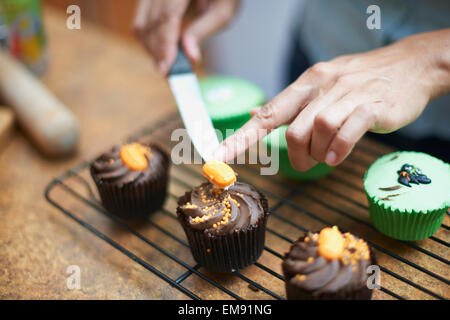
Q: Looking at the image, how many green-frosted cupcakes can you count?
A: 3